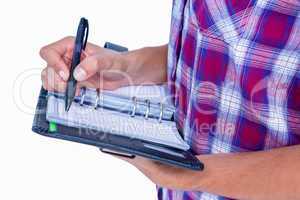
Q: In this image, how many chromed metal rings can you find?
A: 5